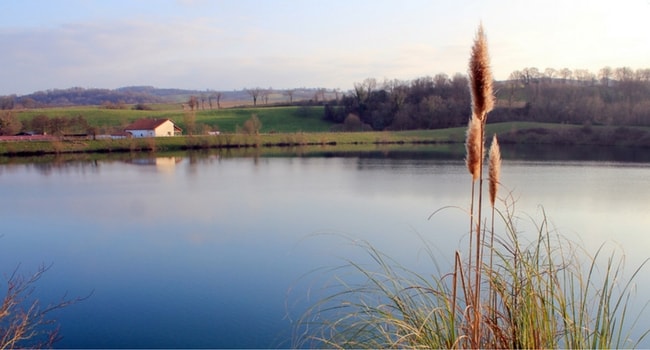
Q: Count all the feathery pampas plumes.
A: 3